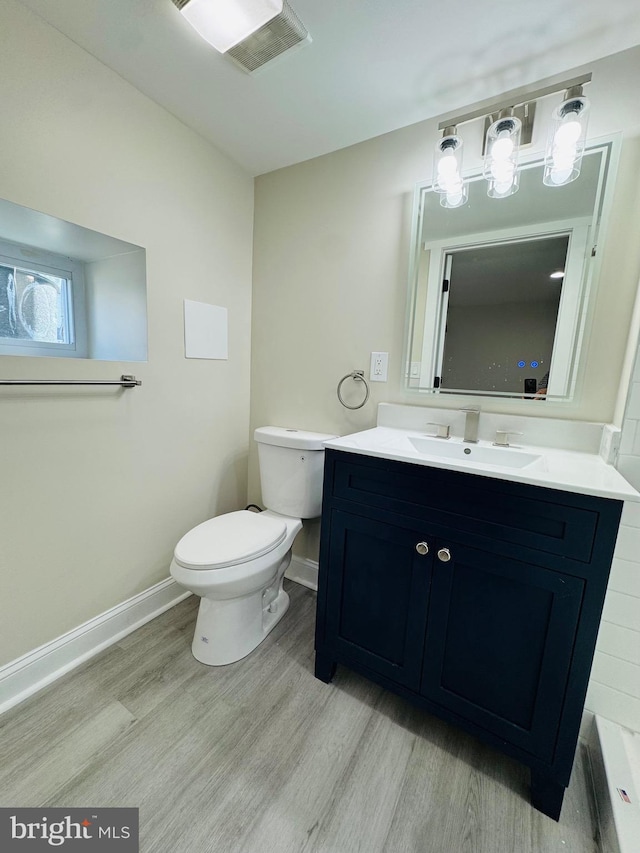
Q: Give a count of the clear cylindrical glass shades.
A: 3